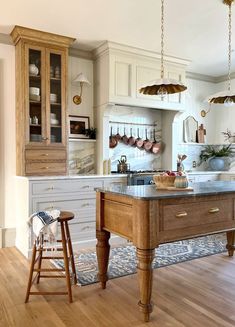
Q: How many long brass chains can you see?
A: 2